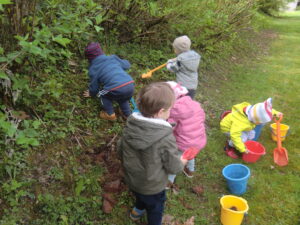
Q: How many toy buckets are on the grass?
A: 5